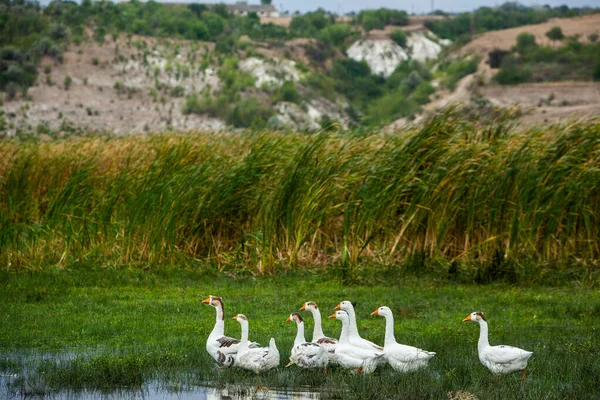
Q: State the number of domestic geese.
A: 8